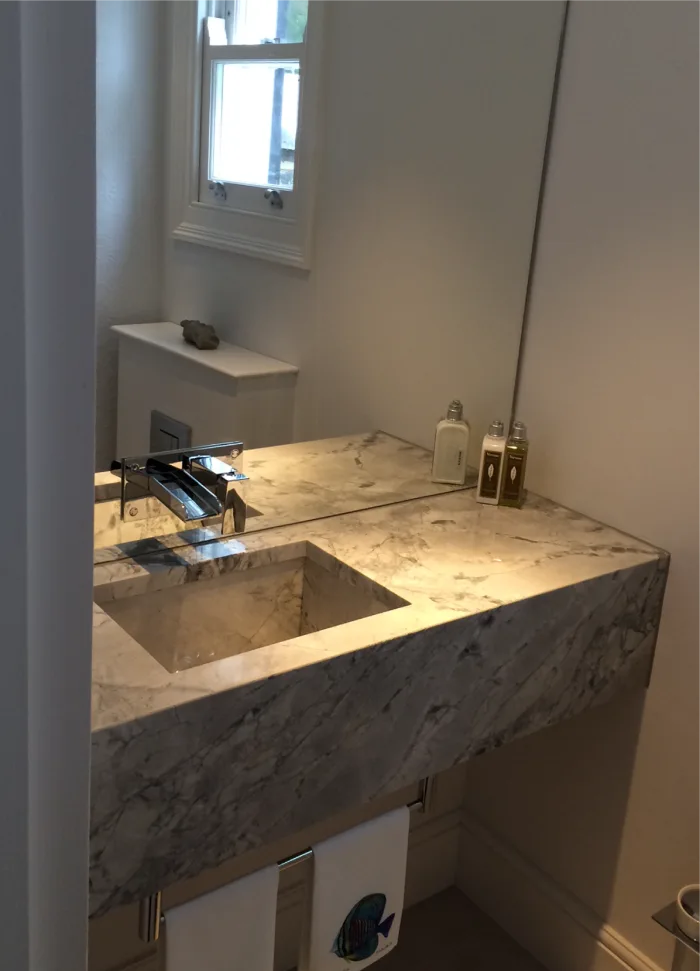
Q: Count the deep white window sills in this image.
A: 1